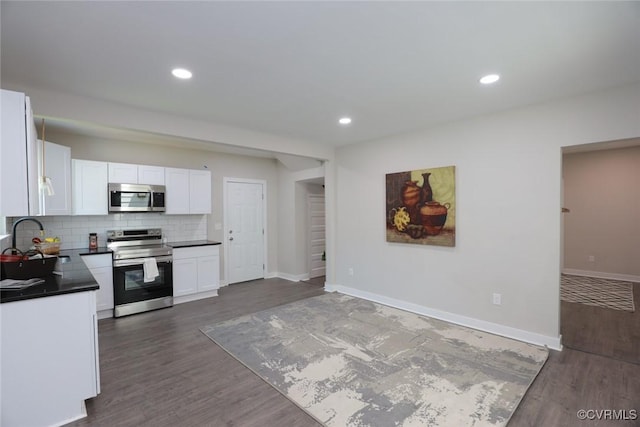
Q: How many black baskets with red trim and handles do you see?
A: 1